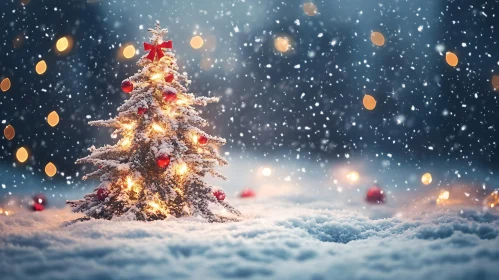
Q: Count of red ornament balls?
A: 11